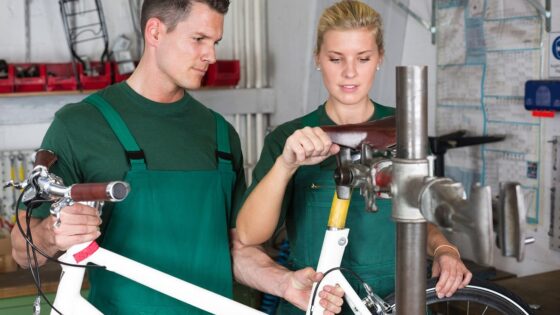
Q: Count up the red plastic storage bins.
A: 6